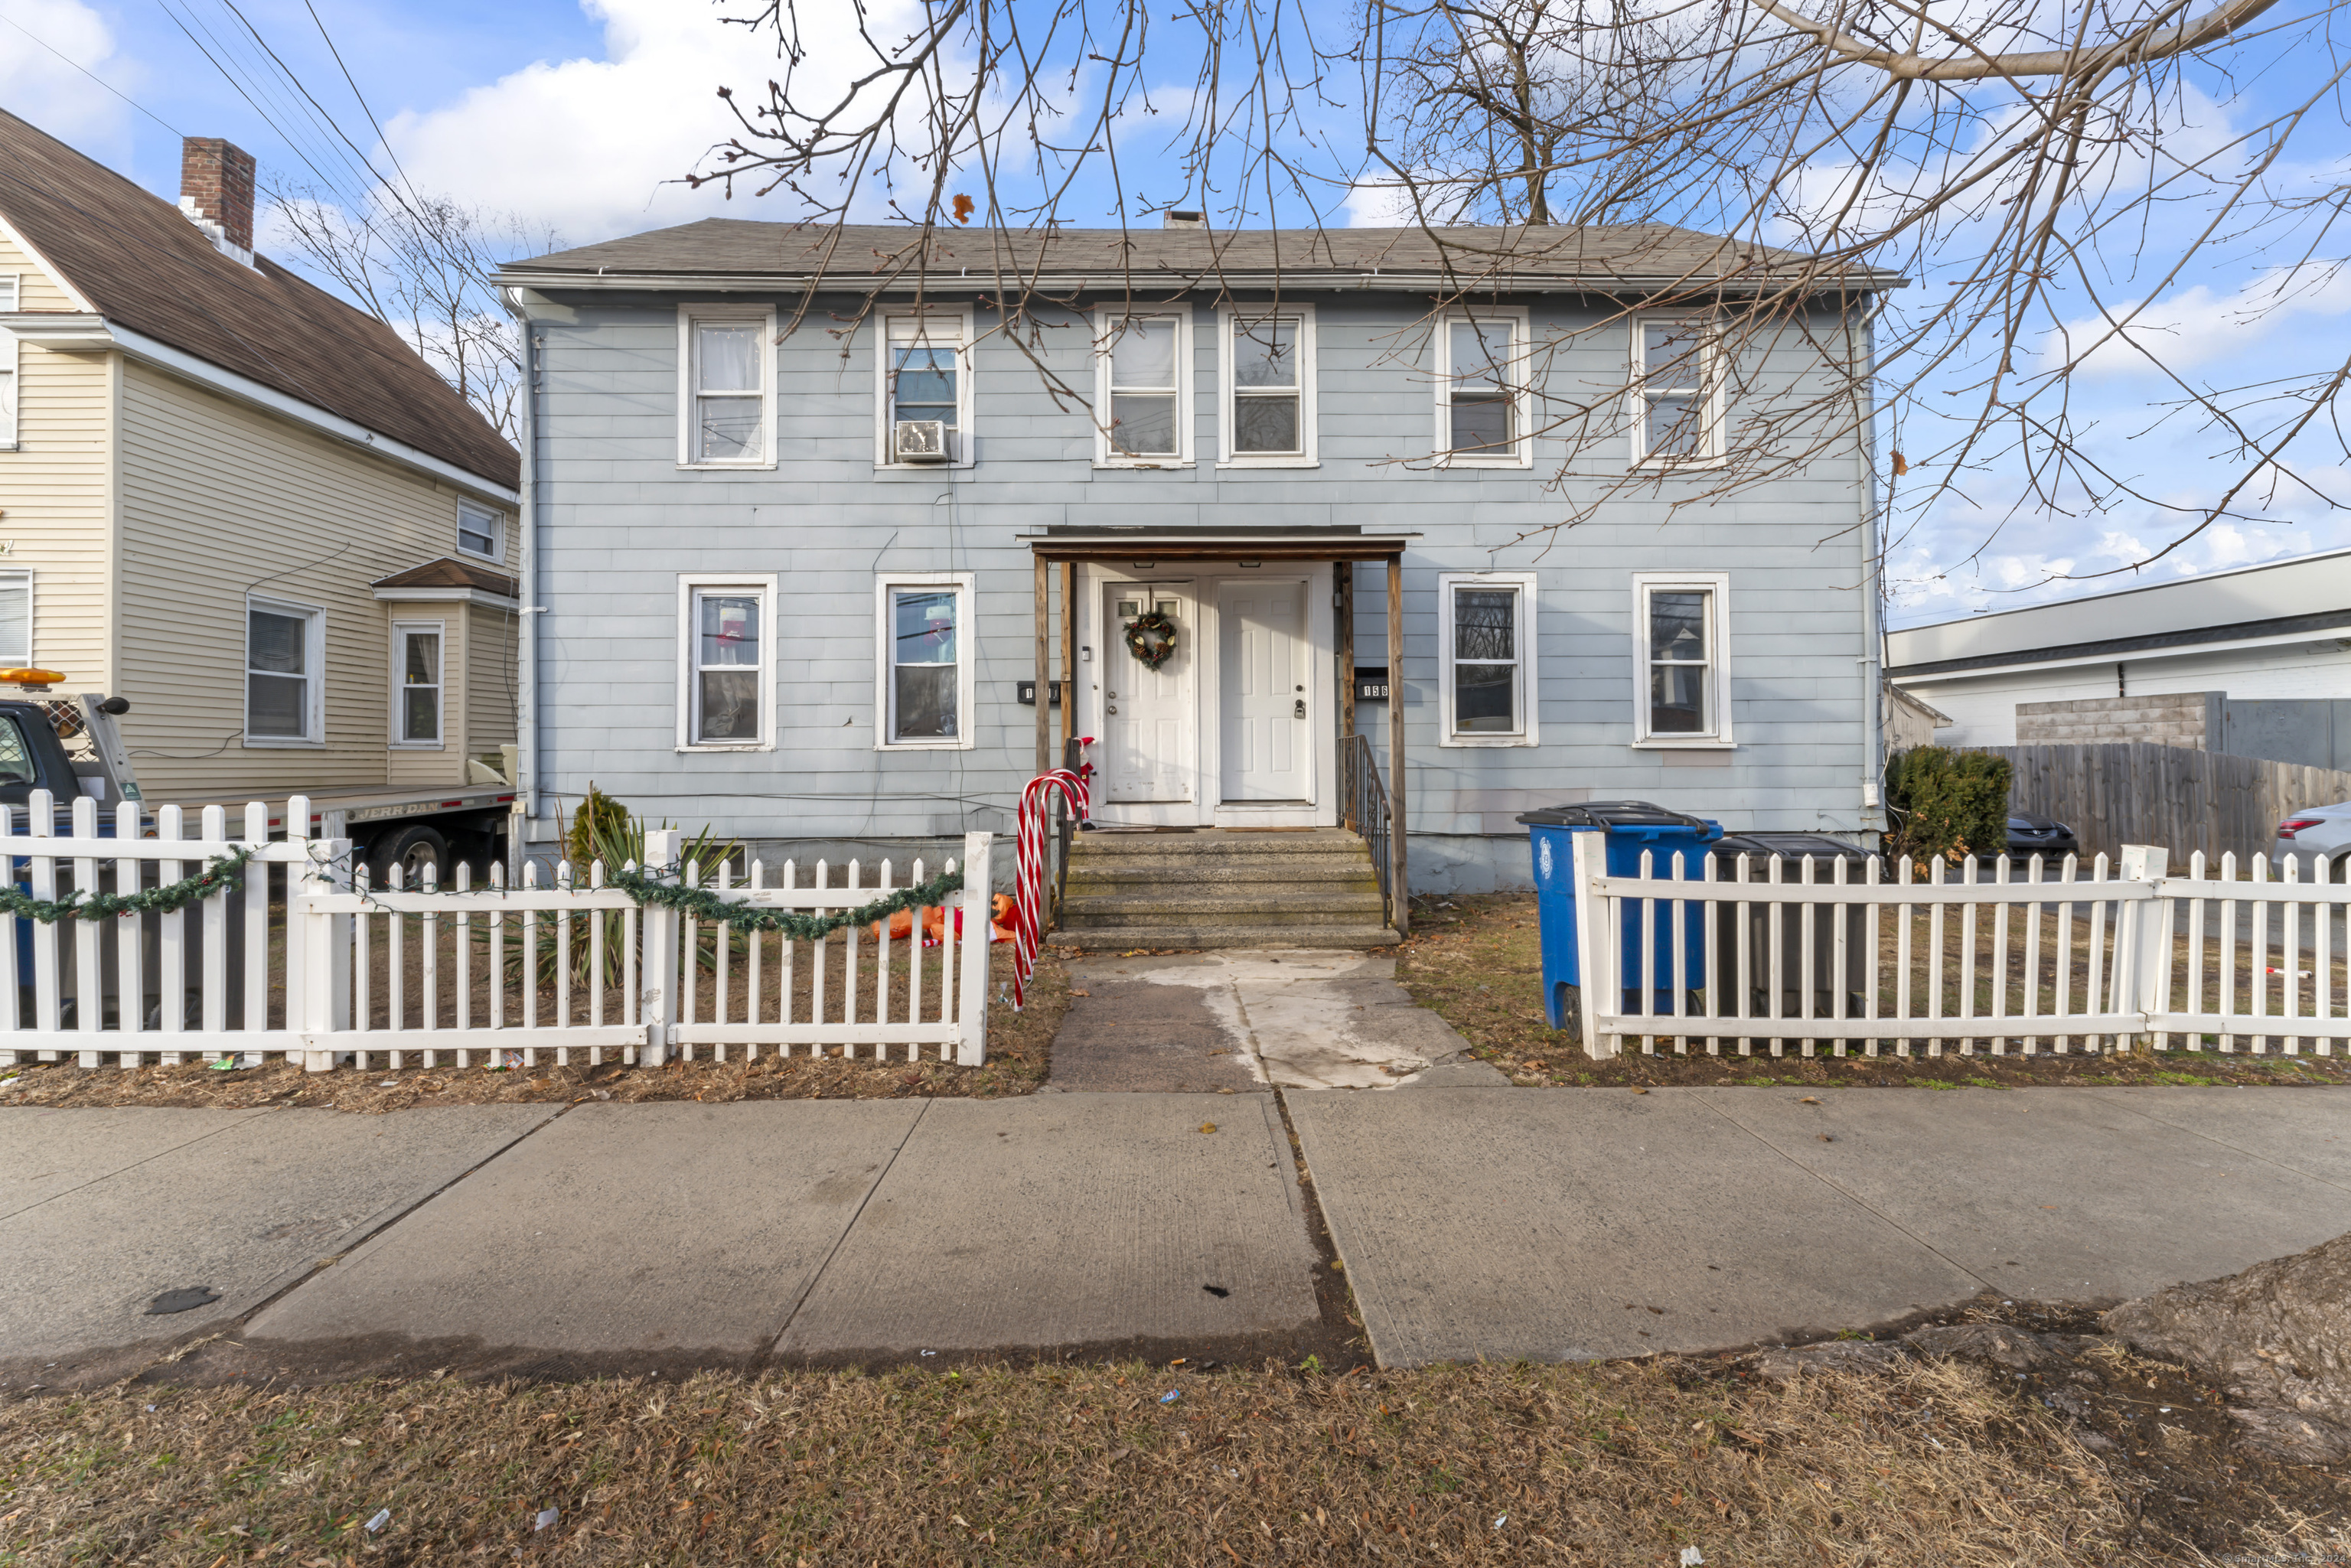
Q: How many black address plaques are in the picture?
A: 2